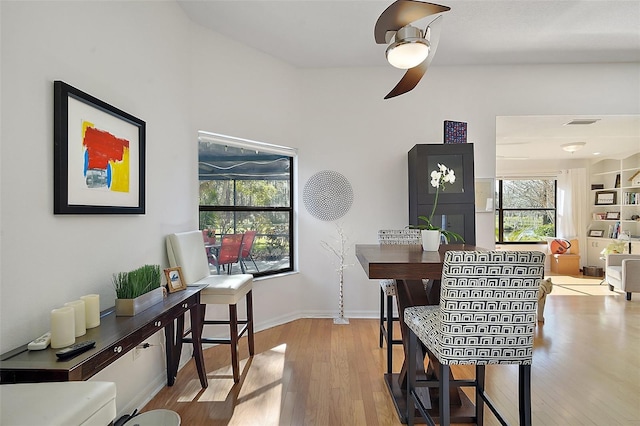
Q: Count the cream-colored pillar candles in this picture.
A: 3